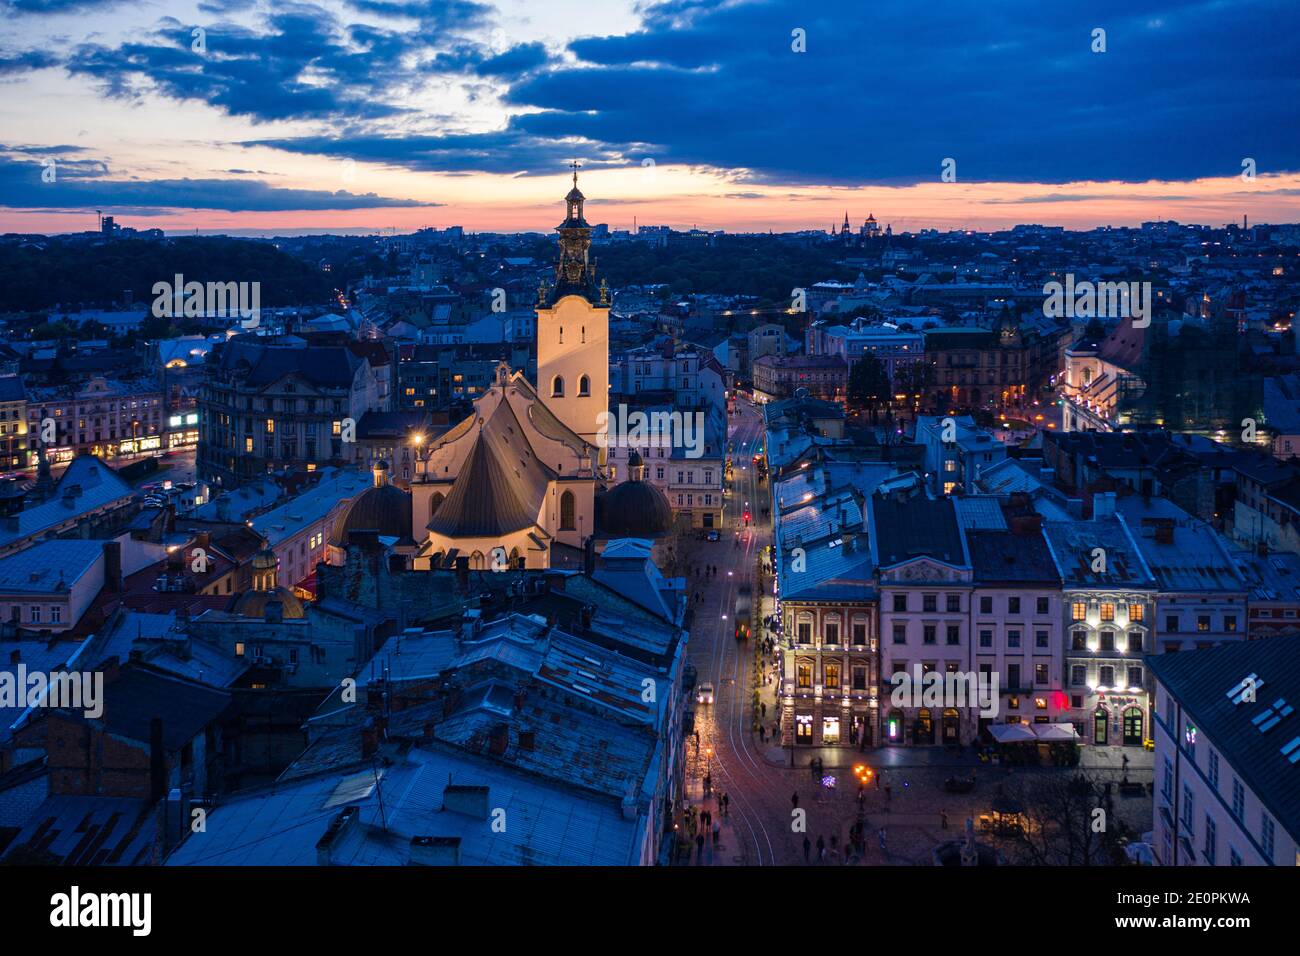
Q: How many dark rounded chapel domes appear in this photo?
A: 2